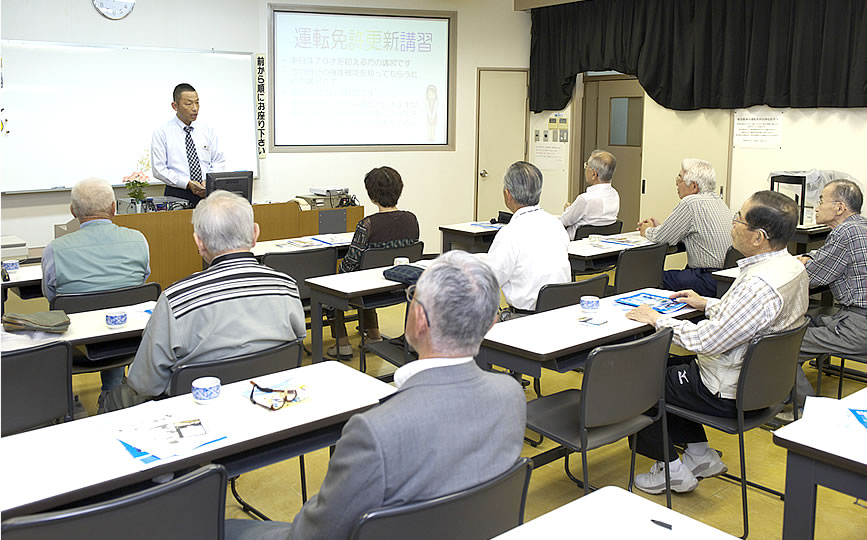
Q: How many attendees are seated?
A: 9